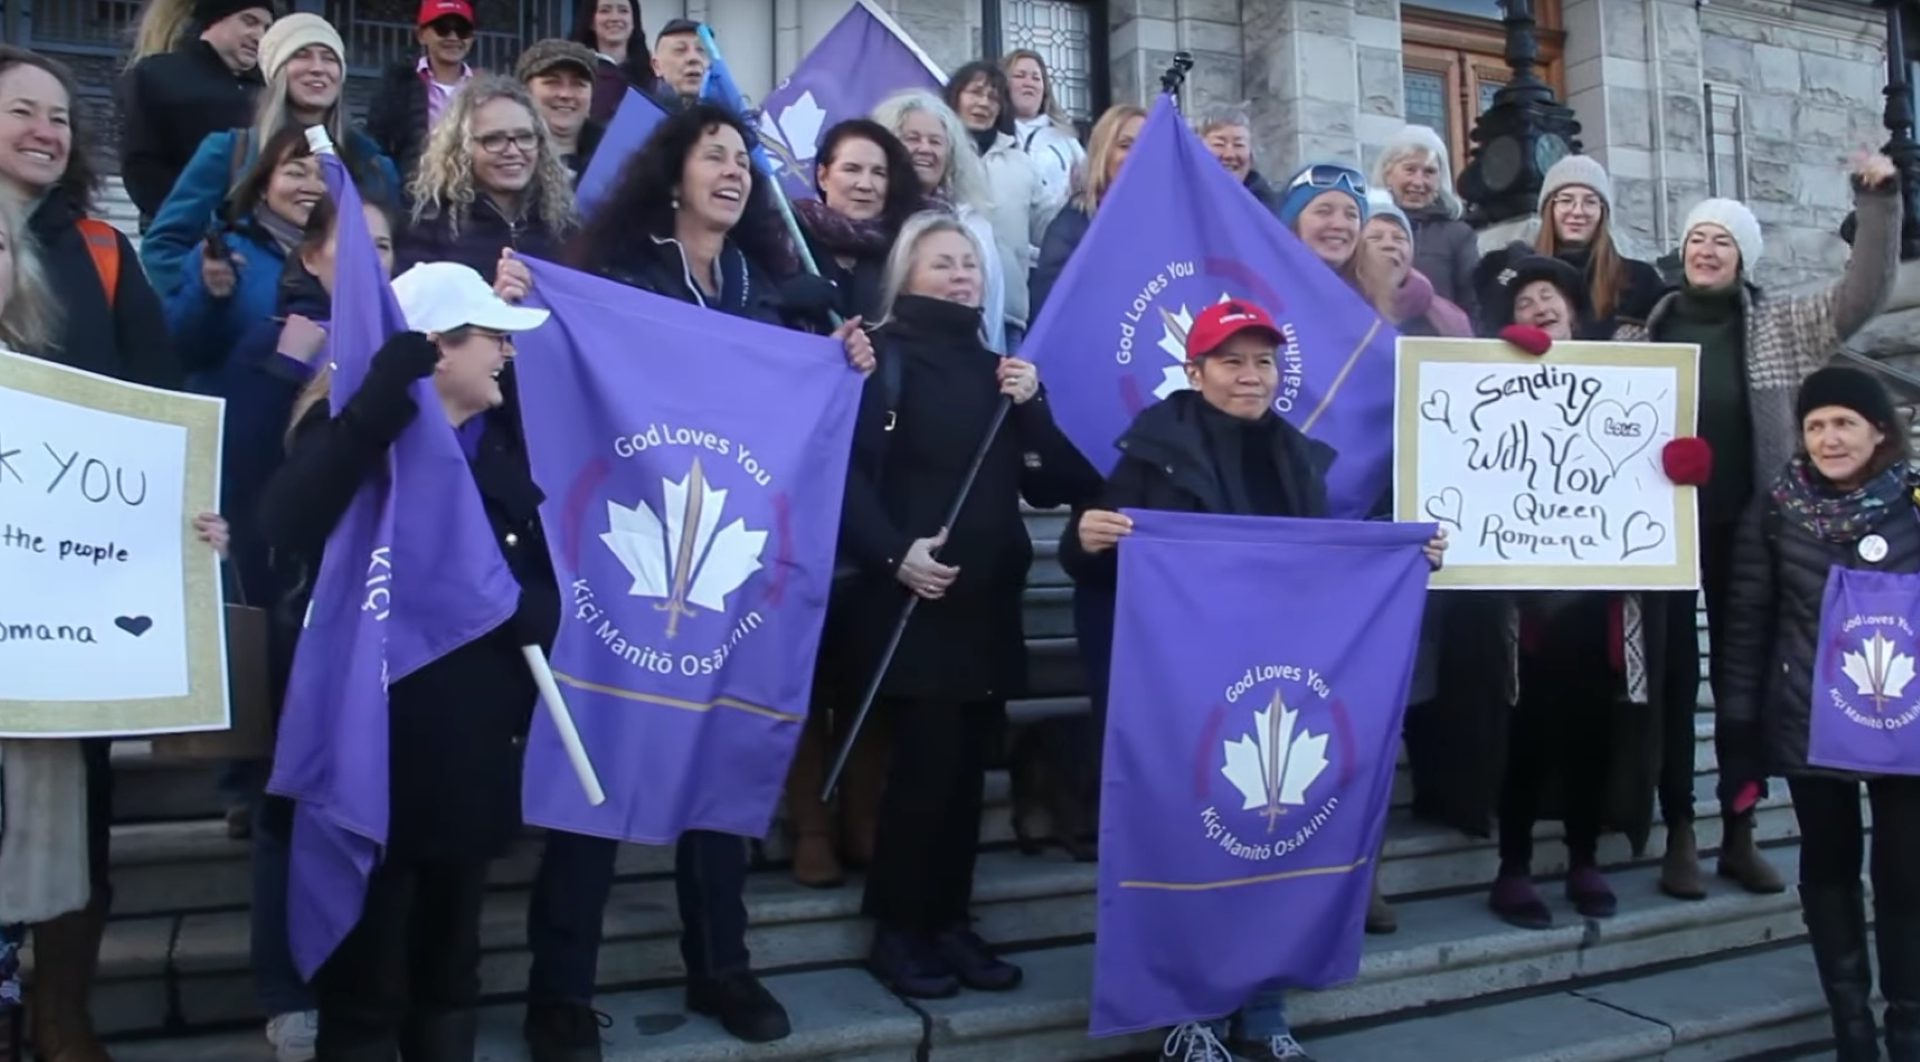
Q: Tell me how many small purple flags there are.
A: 1